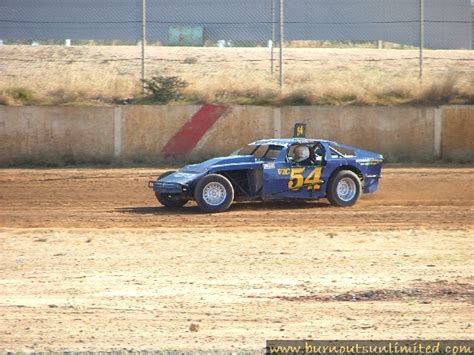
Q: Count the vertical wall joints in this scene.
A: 3